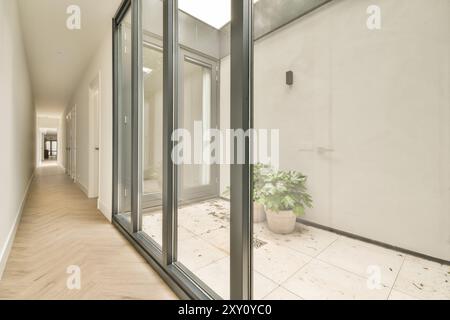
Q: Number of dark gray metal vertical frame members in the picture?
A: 4